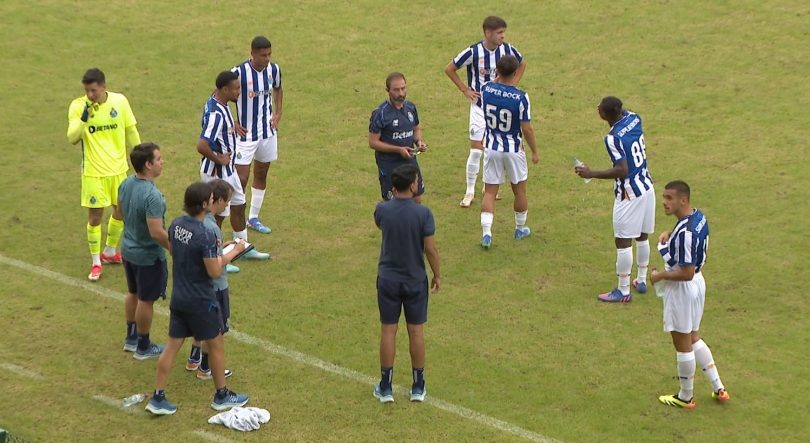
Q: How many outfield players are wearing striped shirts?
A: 6